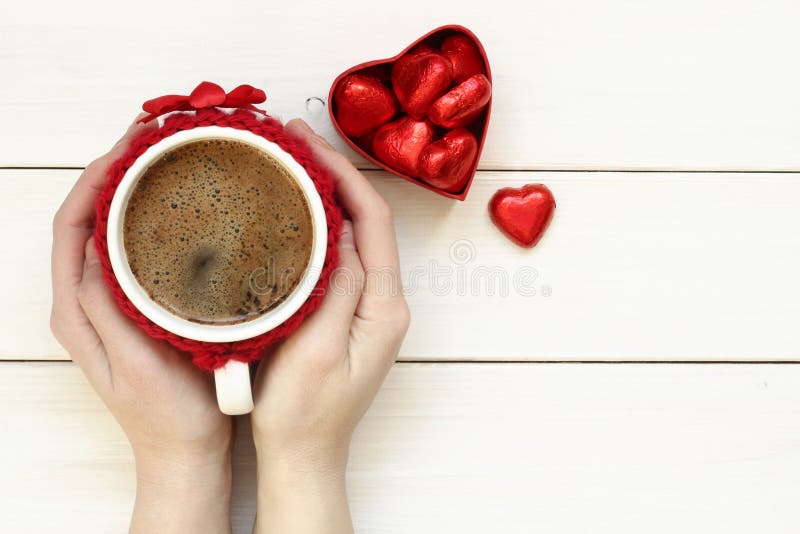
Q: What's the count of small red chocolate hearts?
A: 7